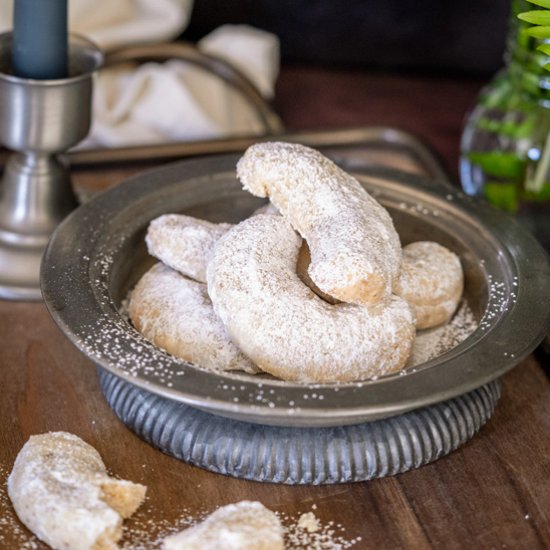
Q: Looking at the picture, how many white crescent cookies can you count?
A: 7